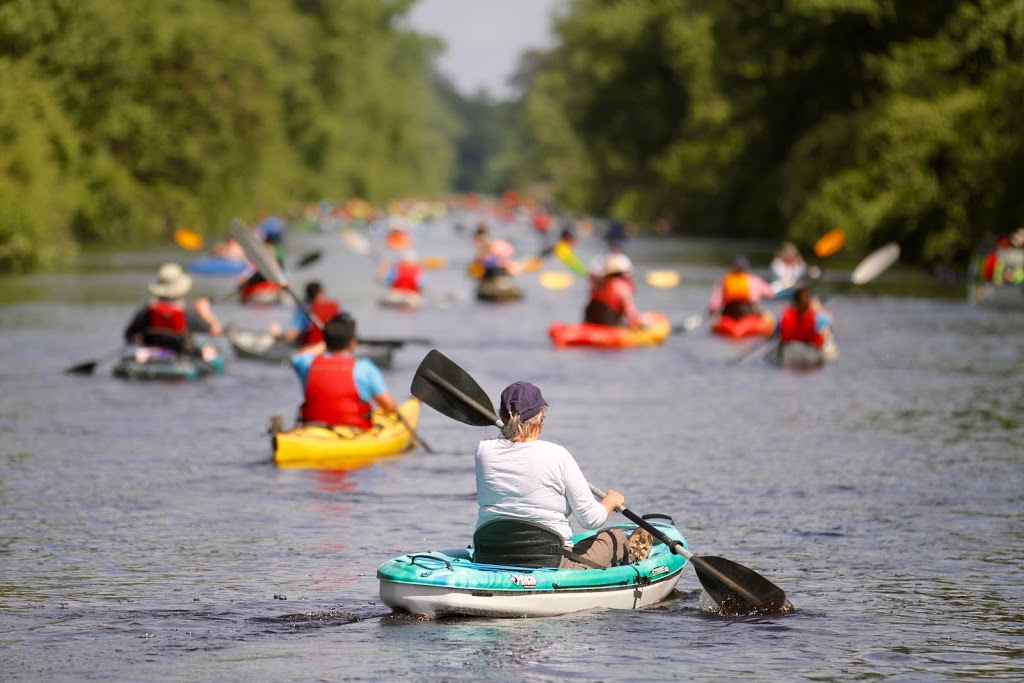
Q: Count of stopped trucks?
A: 0